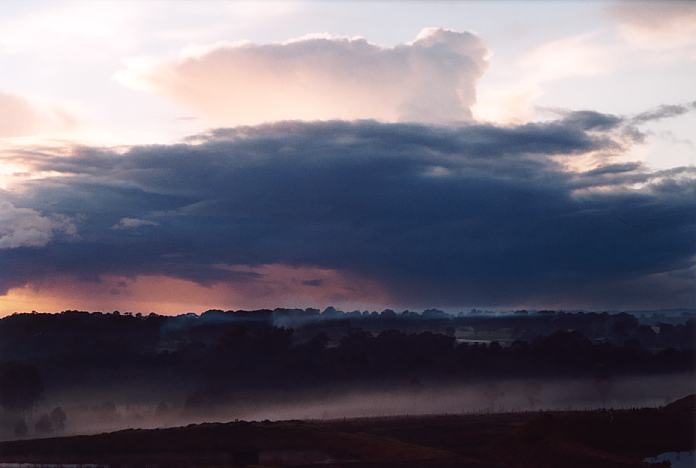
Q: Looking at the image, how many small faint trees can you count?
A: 3